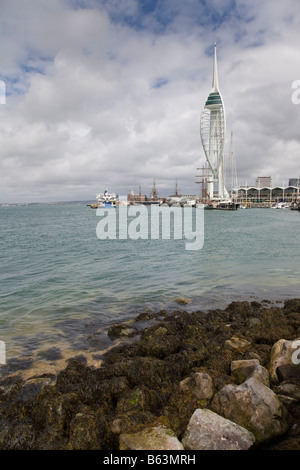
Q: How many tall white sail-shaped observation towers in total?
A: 1